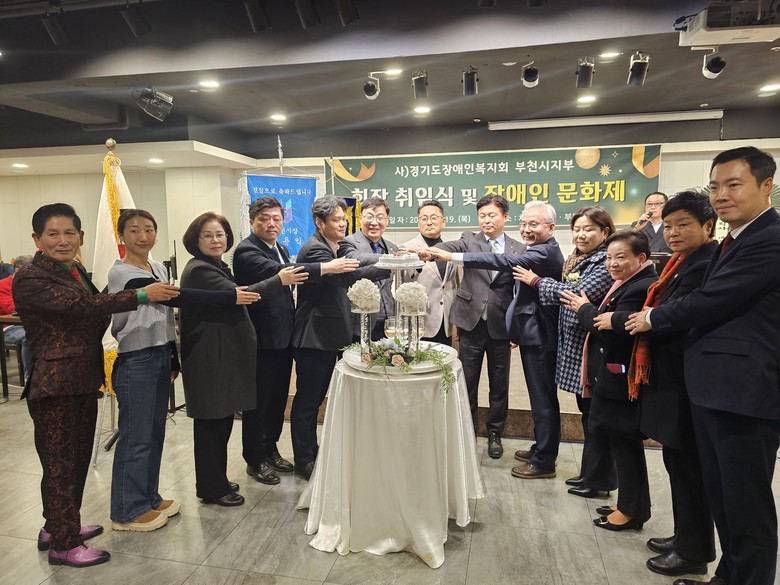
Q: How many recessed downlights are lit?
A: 9